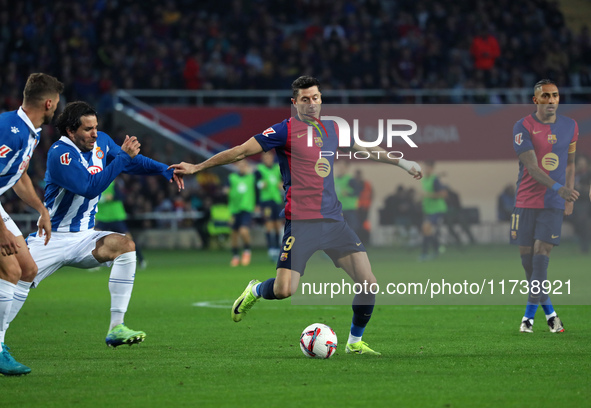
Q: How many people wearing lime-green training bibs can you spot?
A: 5